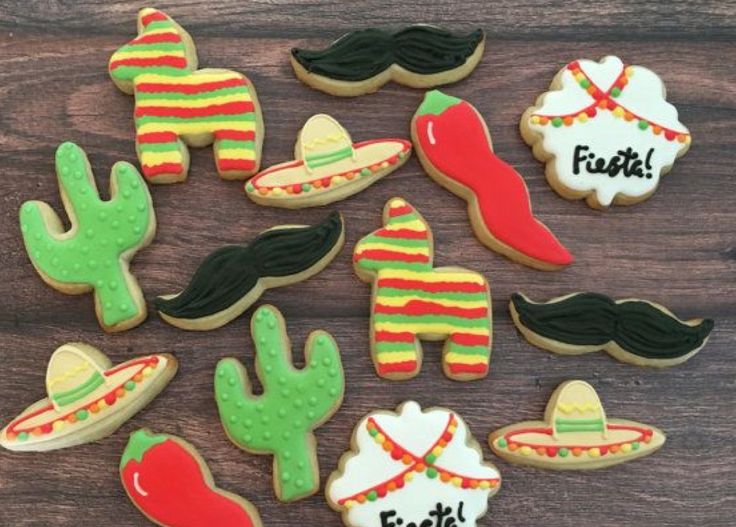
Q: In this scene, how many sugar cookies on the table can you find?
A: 14